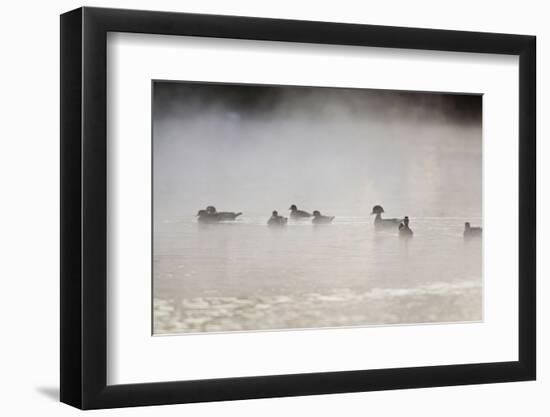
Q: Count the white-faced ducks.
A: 0